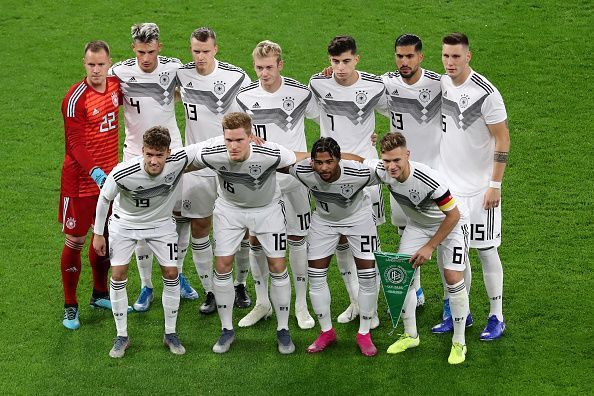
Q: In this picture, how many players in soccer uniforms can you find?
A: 11